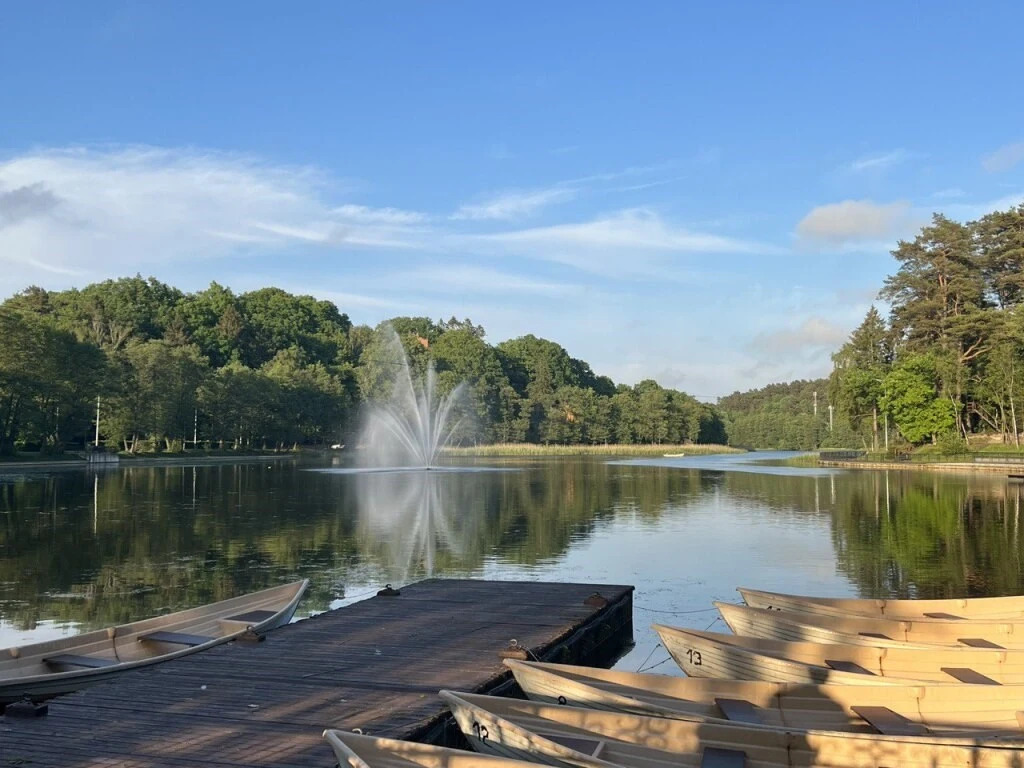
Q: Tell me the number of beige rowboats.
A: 7